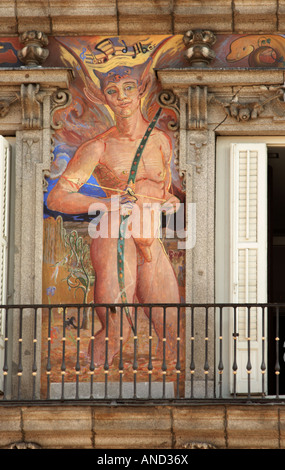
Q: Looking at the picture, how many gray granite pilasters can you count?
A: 2